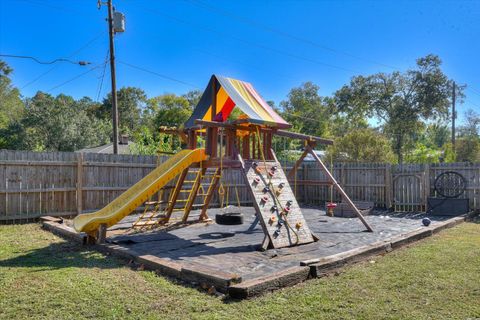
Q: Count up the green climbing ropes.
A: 1